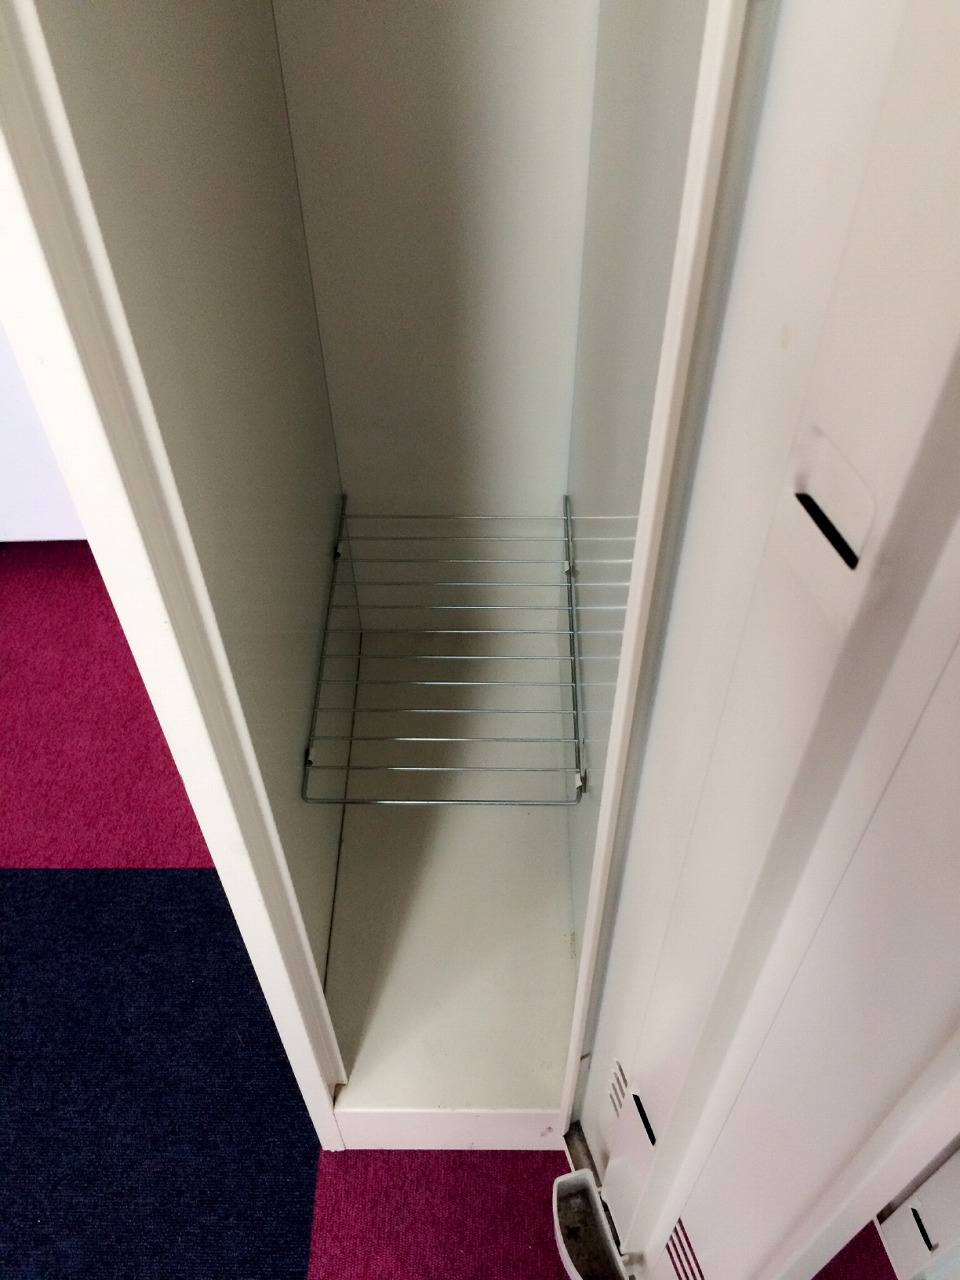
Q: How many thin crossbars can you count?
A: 11